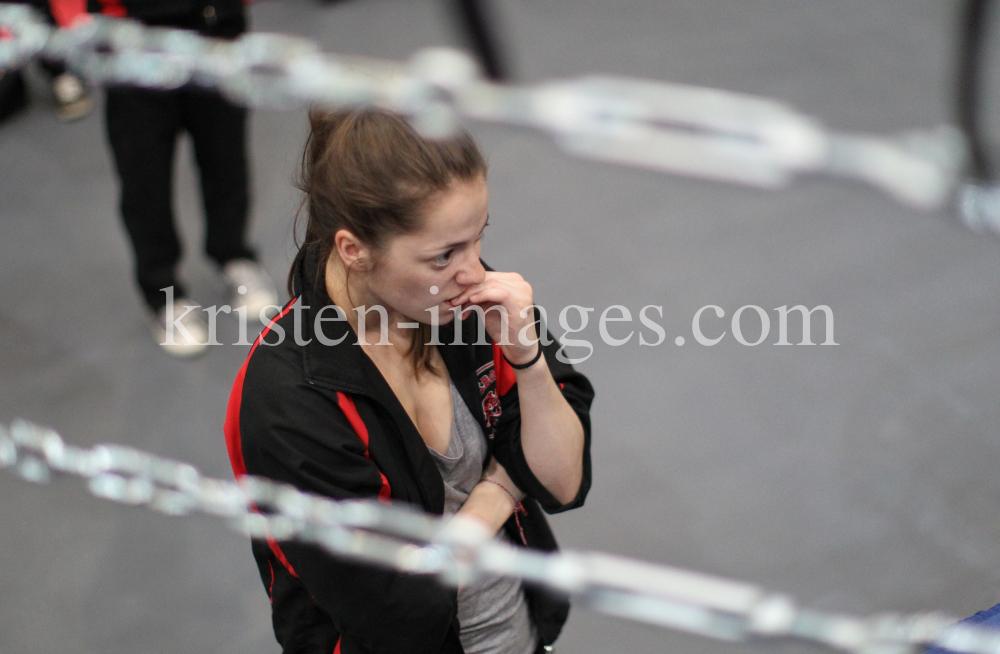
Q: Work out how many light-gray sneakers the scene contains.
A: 2